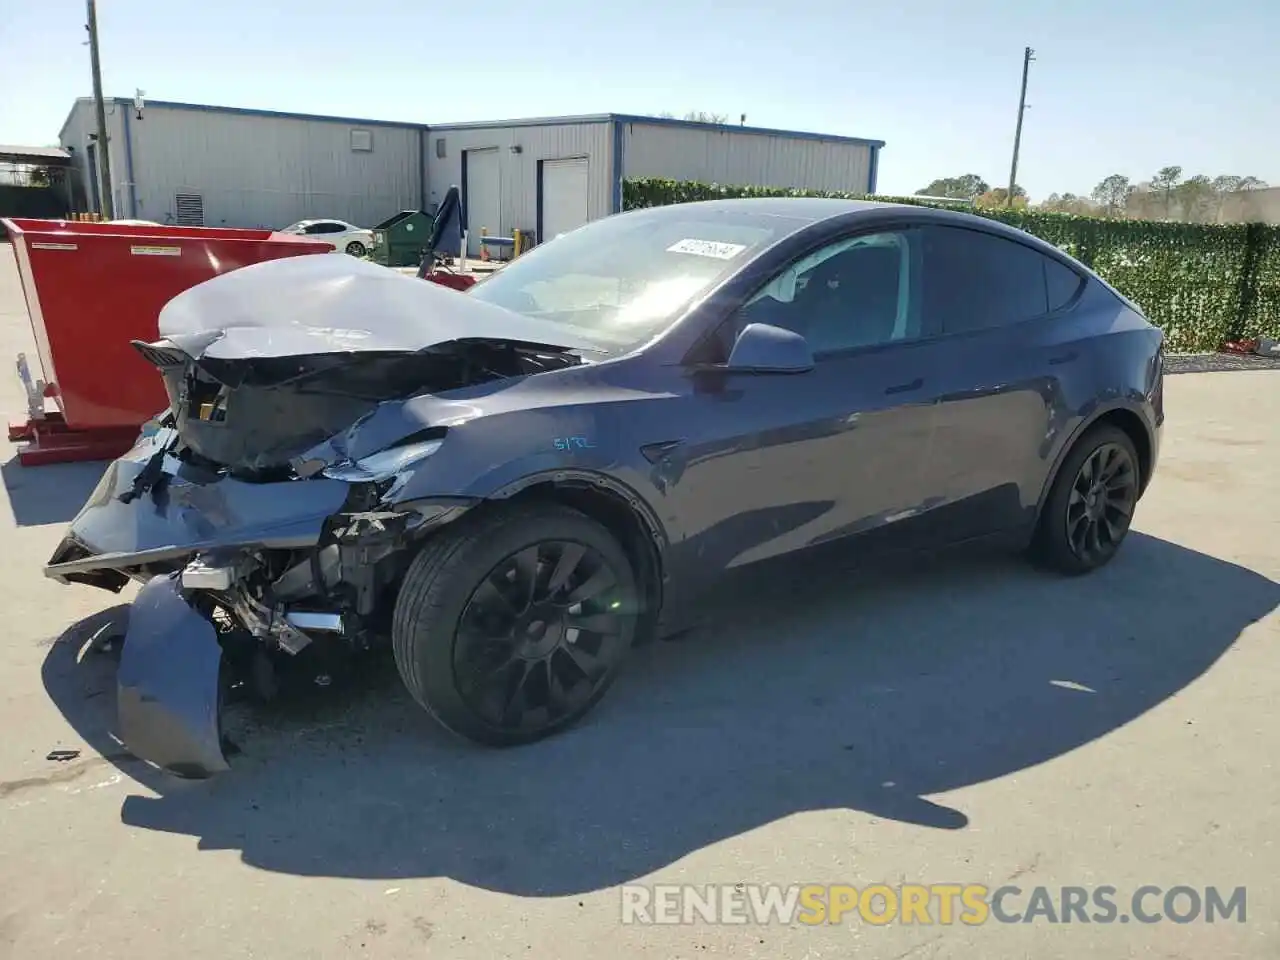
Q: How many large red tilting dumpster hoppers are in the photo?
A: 1